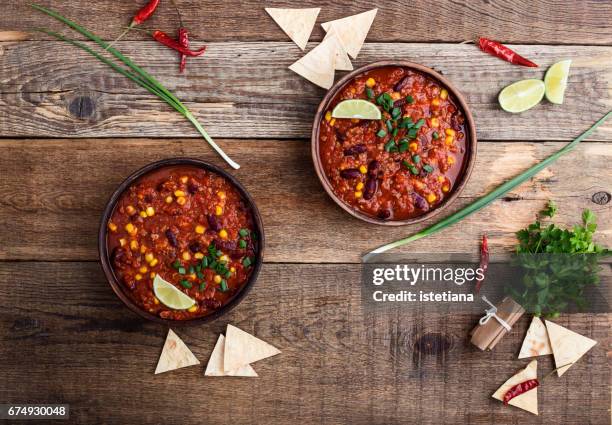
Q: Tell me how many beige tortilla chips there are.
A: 10